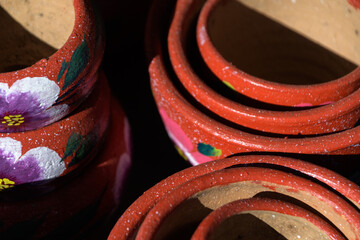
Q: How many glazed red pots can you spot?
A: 9